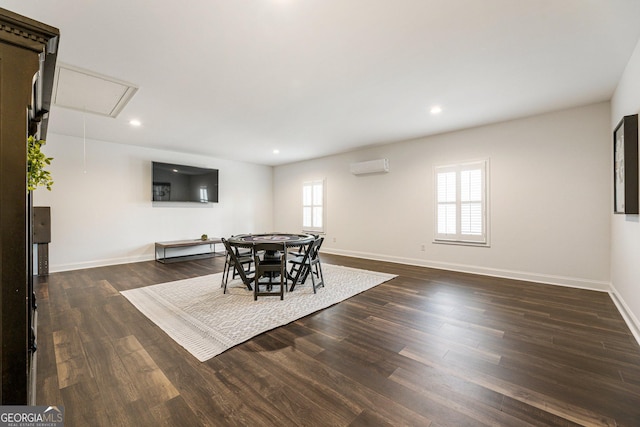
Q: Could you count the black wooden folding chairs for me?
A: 6